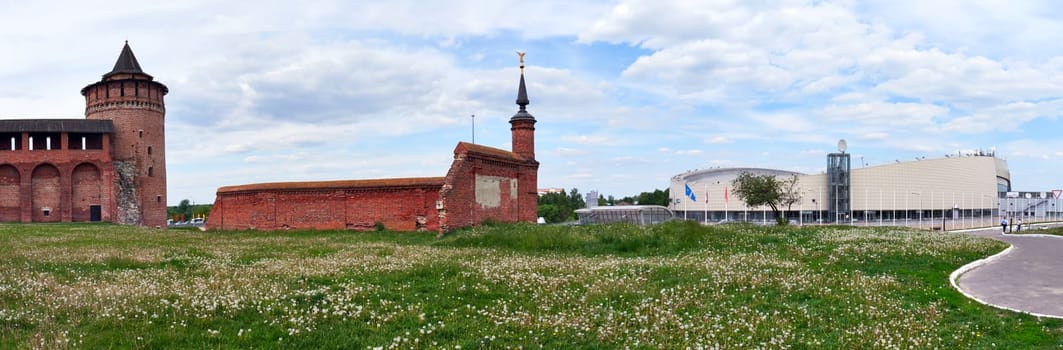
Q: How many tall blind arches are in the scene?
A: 3